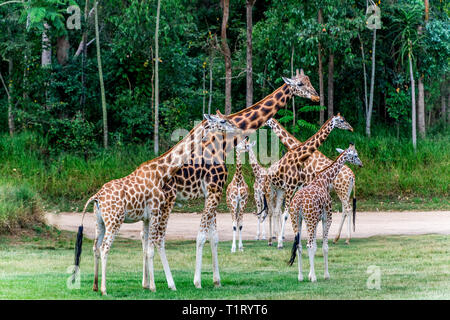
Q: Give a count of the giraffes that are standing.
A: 7